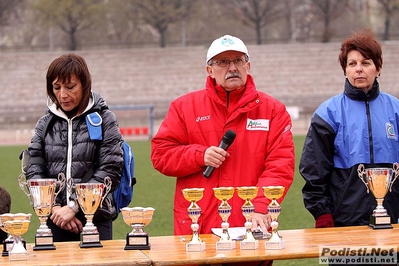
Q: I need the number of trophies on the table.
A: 10